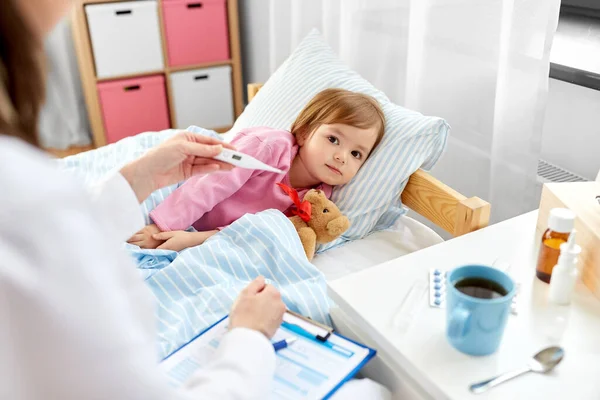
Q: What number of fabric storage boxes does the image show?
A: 4